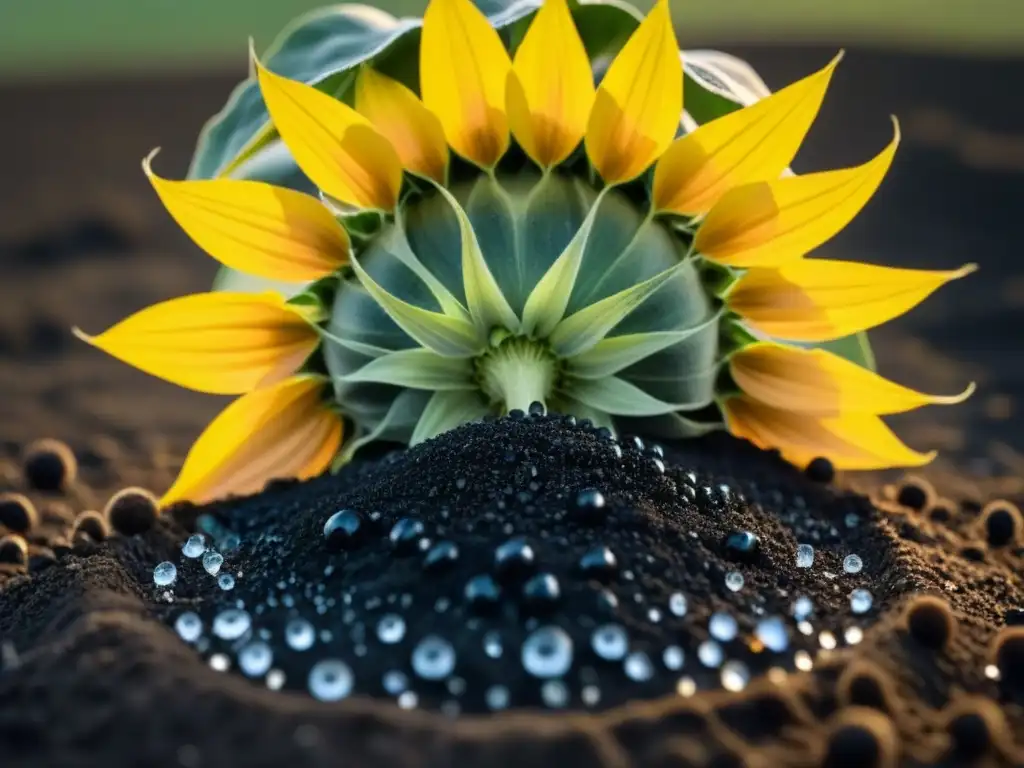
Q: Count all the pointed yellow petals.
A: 13